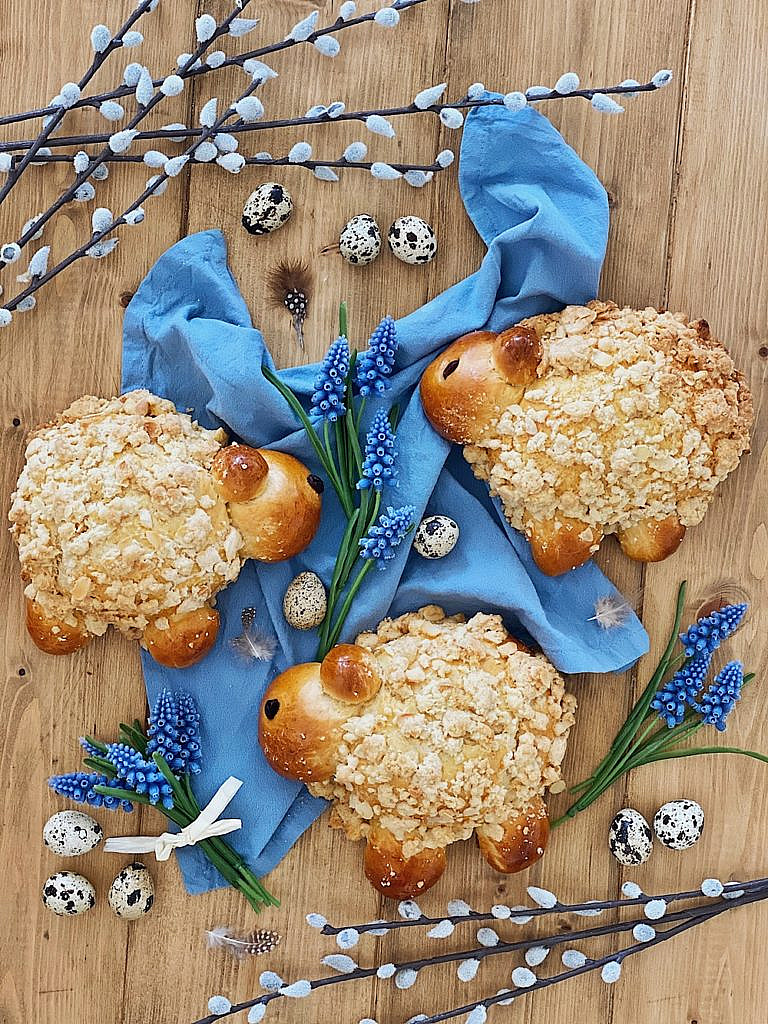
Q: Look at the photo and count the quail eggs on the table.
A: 10